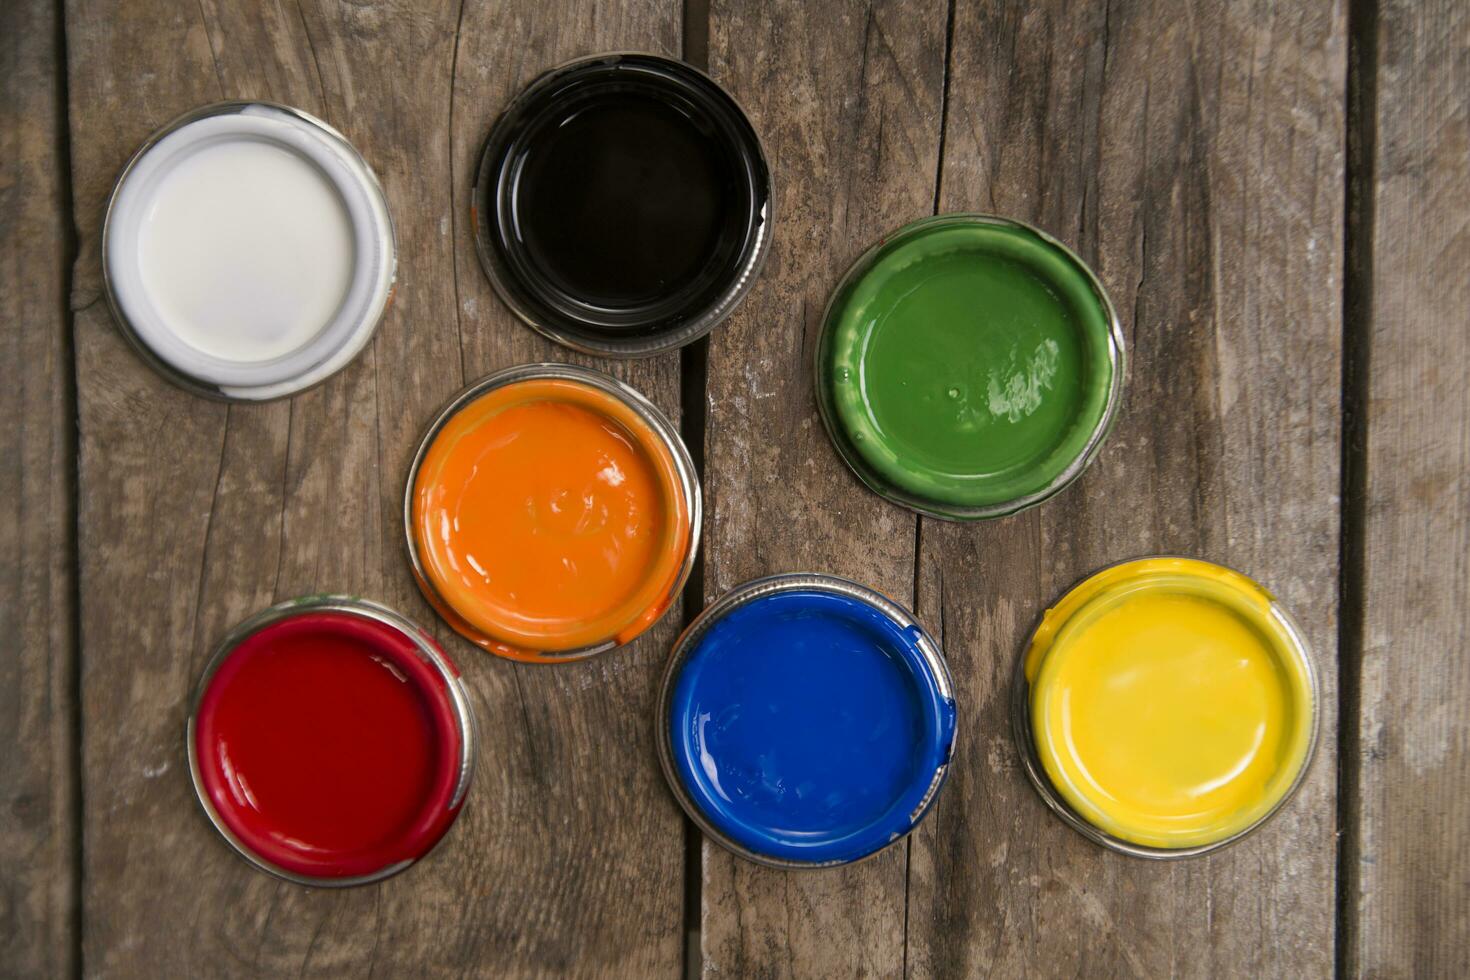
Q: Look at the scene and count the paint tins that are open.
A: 7